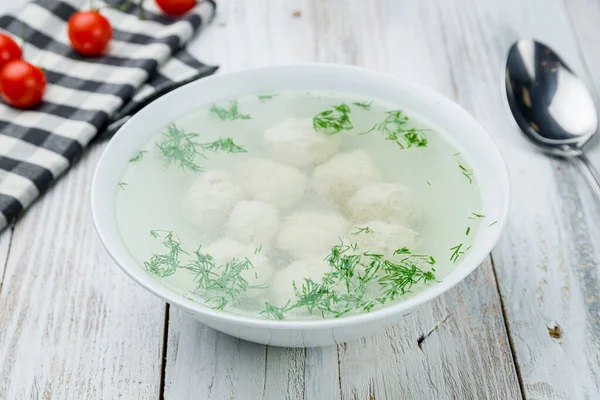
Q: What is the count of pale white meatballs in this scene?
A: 10